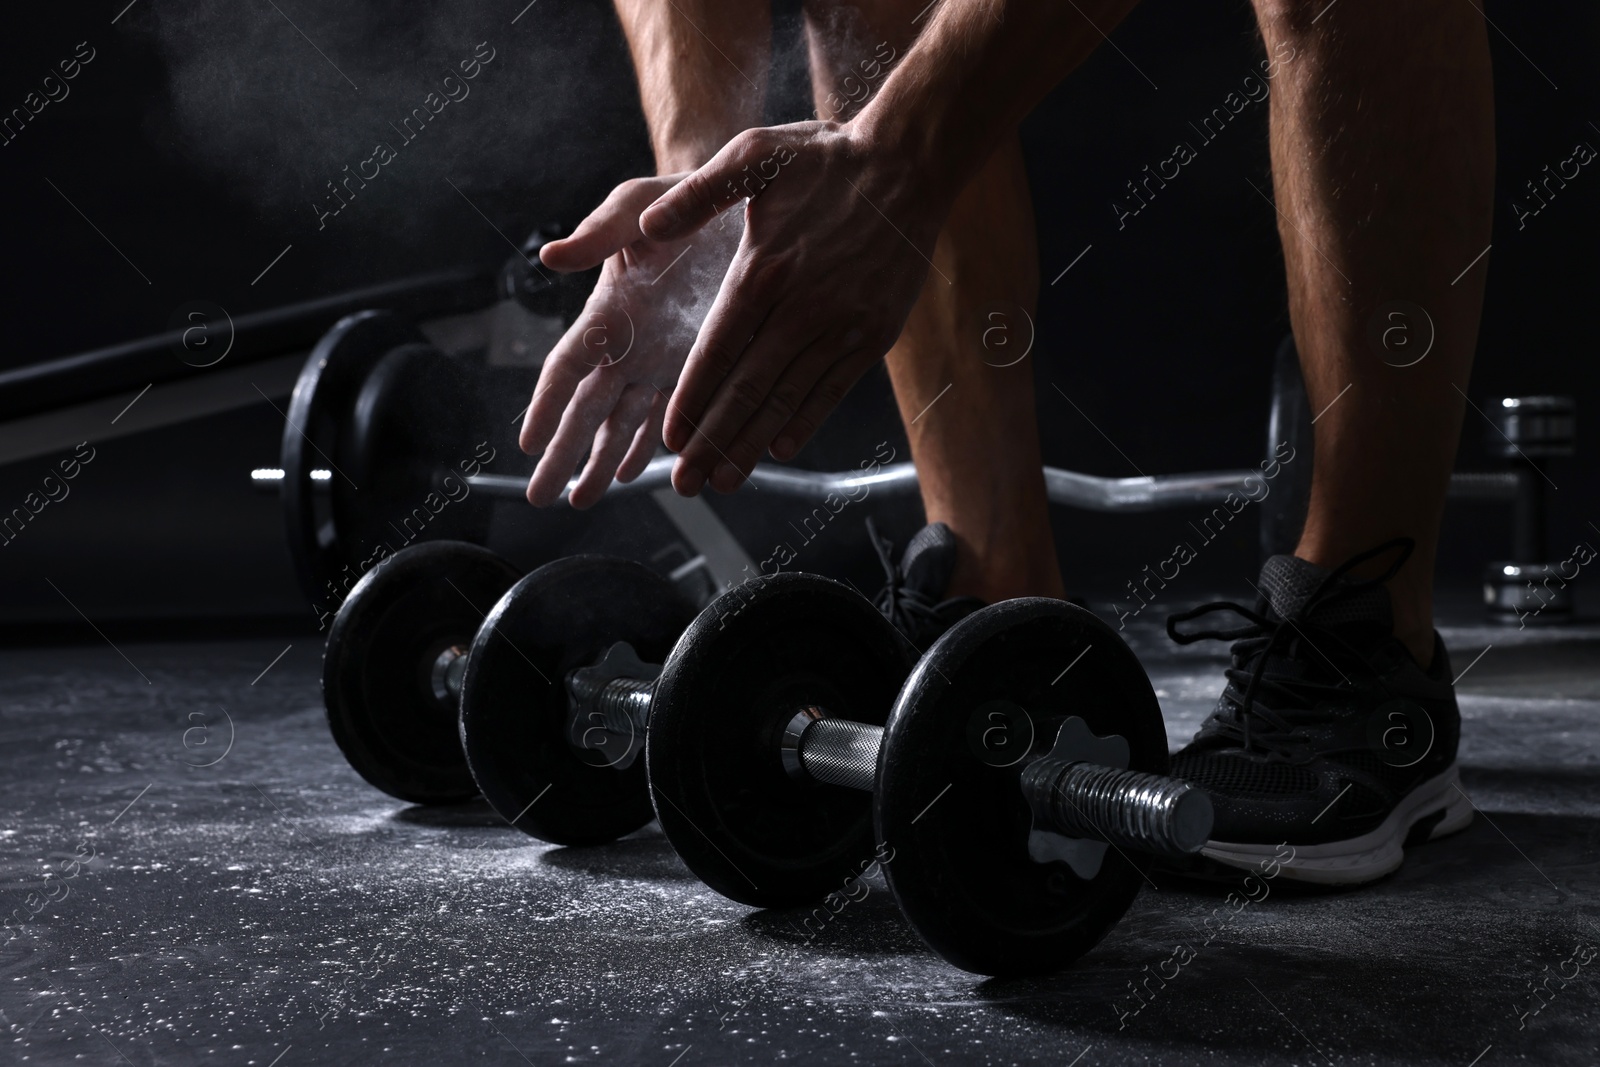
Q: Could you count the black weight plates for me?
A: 7